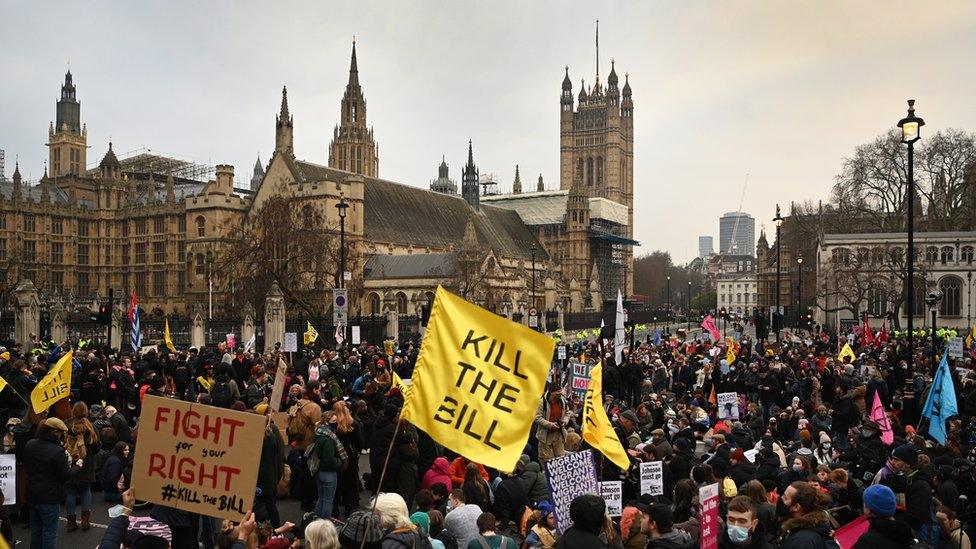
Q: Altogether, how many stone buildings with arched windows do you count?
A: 2